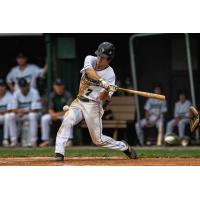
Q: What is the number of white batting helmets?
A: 0